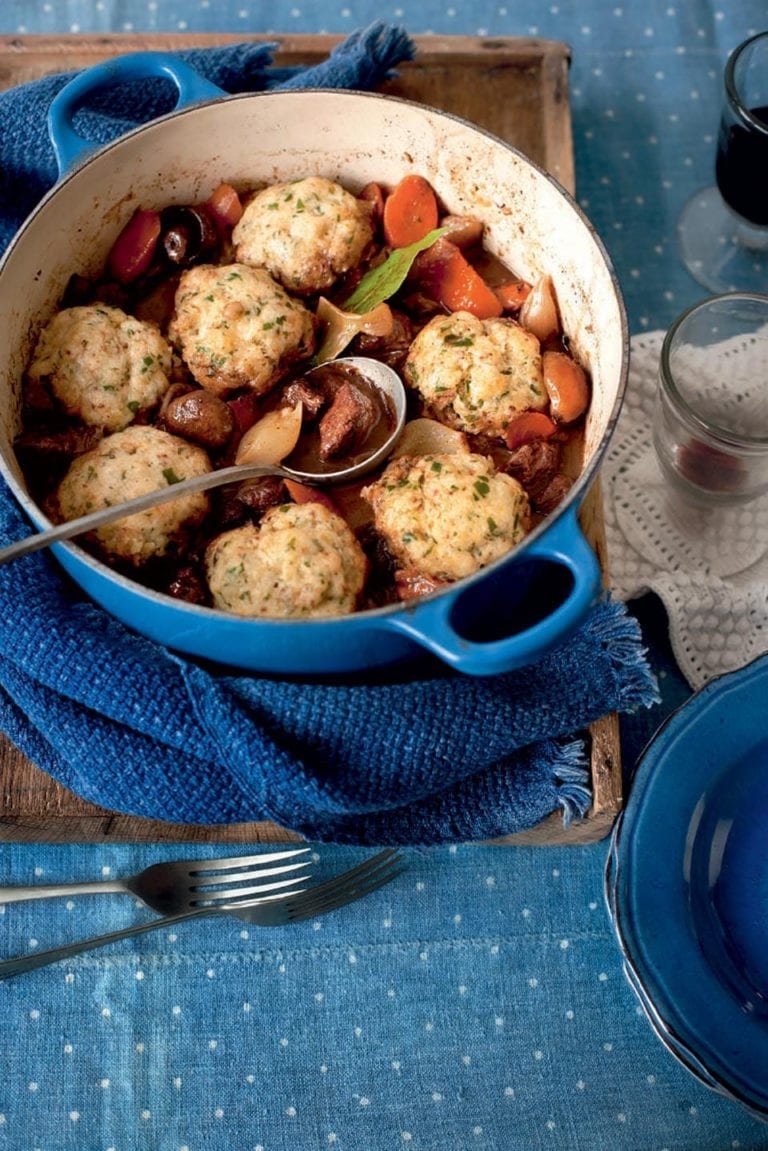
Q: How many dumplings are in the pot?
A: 7